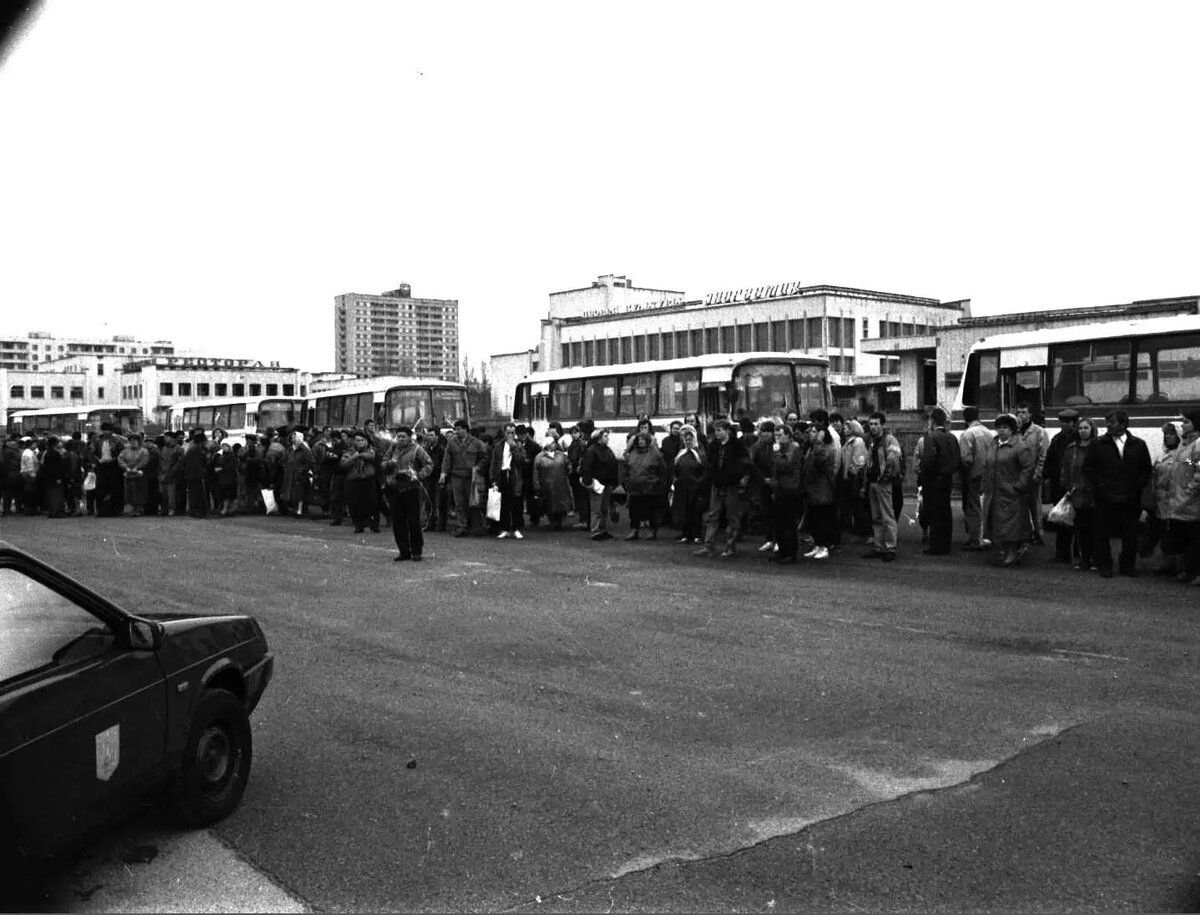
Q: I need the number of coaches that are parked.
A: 5